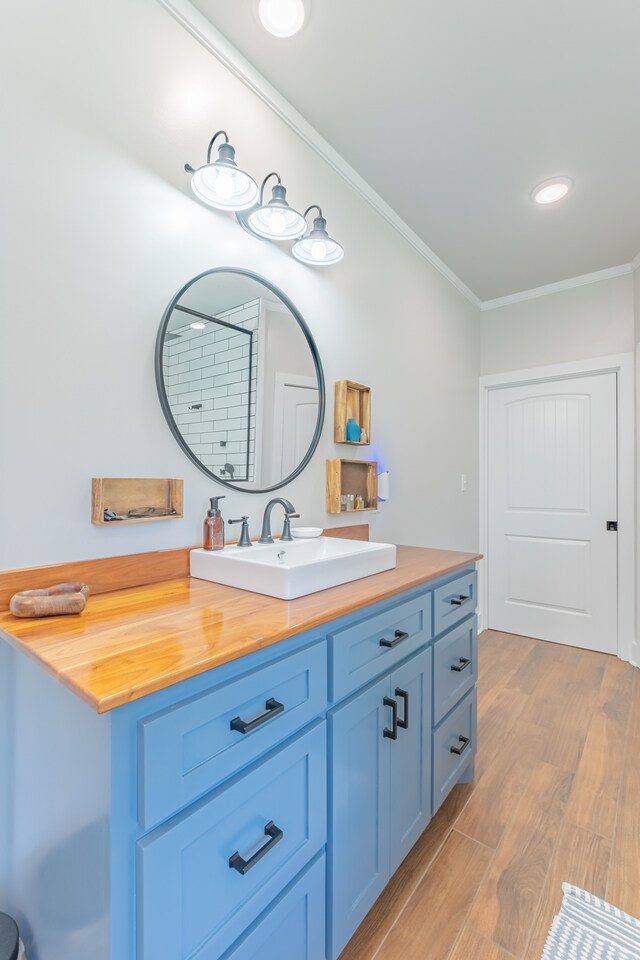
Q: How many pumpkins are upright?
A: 0